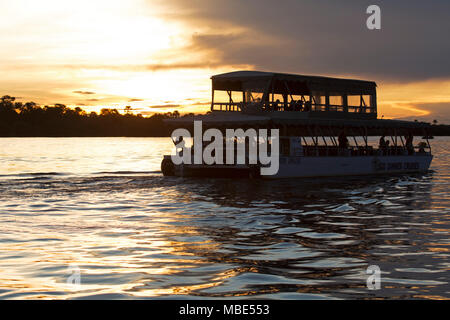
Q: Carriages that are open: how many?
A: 2